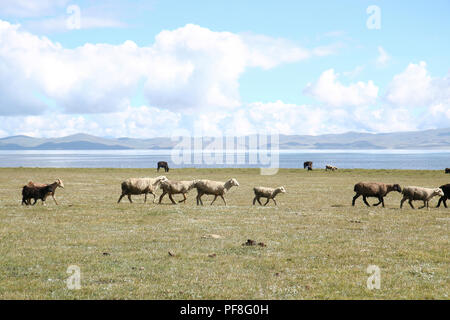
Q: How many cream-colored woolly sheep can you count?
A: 5